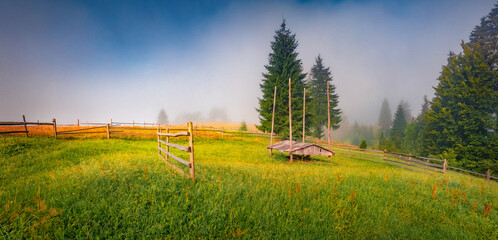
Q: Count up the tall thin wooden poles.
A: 4